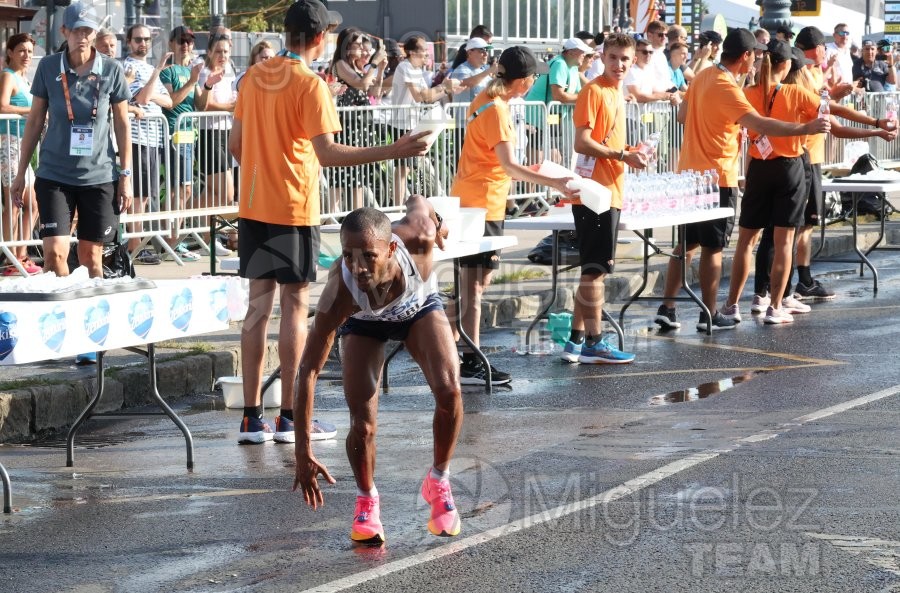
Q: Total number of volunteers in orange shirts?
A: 7